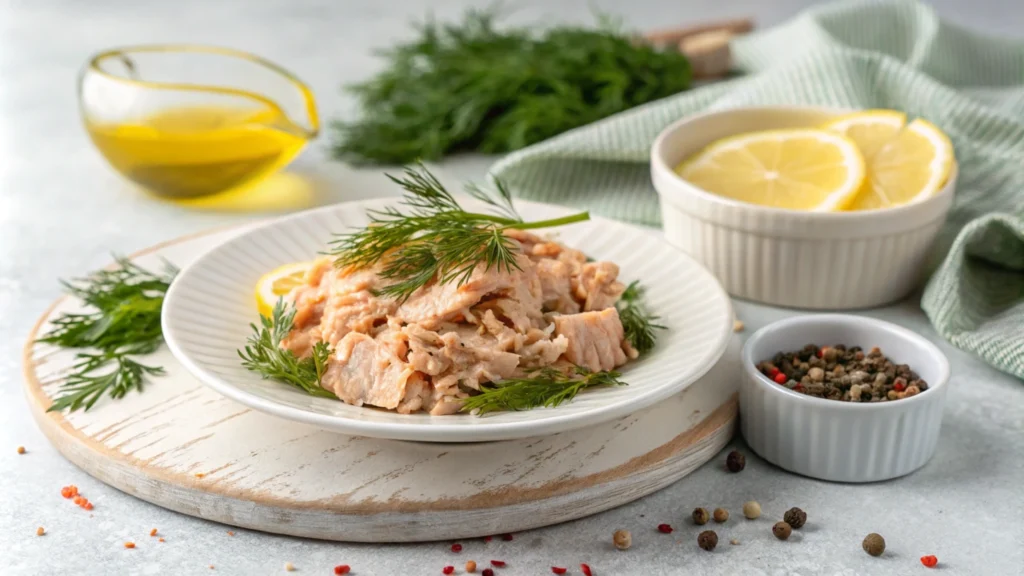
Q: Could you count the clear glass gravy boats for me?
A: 1